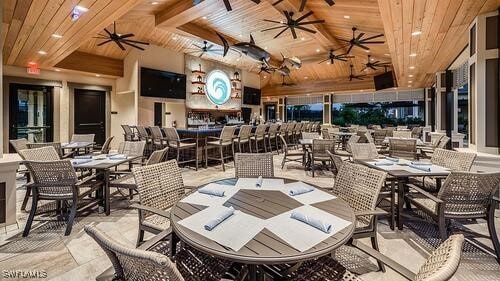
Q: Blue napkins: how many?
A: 13